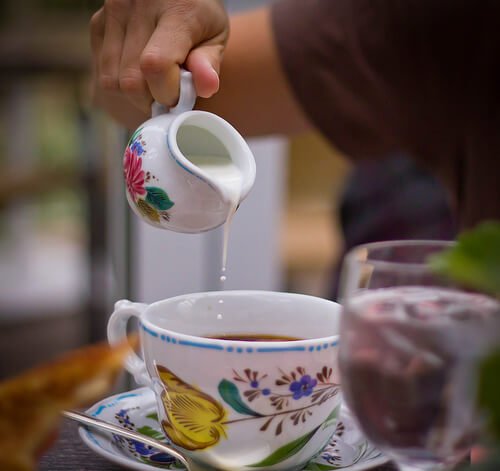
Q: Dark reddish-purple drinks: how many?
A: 1